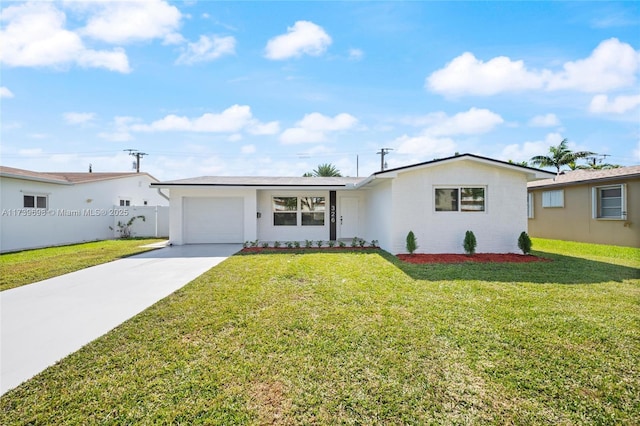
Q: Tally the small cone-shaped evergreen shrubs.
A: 3